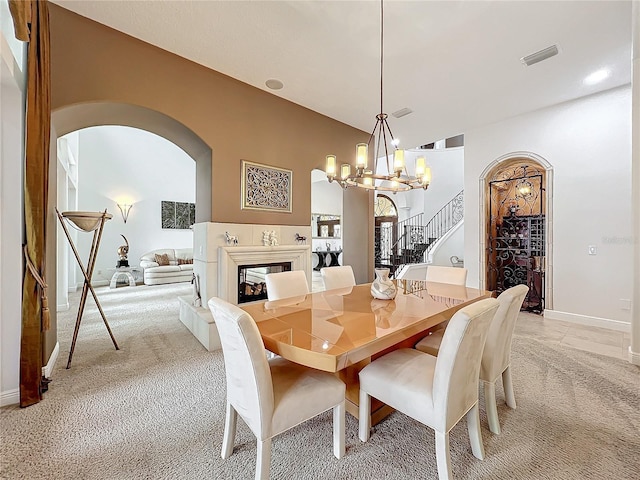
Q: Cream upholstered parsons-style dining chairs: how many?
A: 6